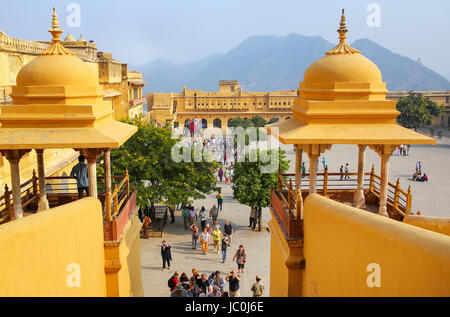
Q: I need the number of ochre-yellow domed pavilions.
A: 2